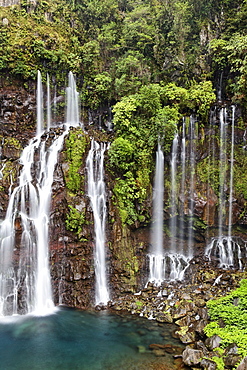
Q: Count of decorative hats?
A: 0